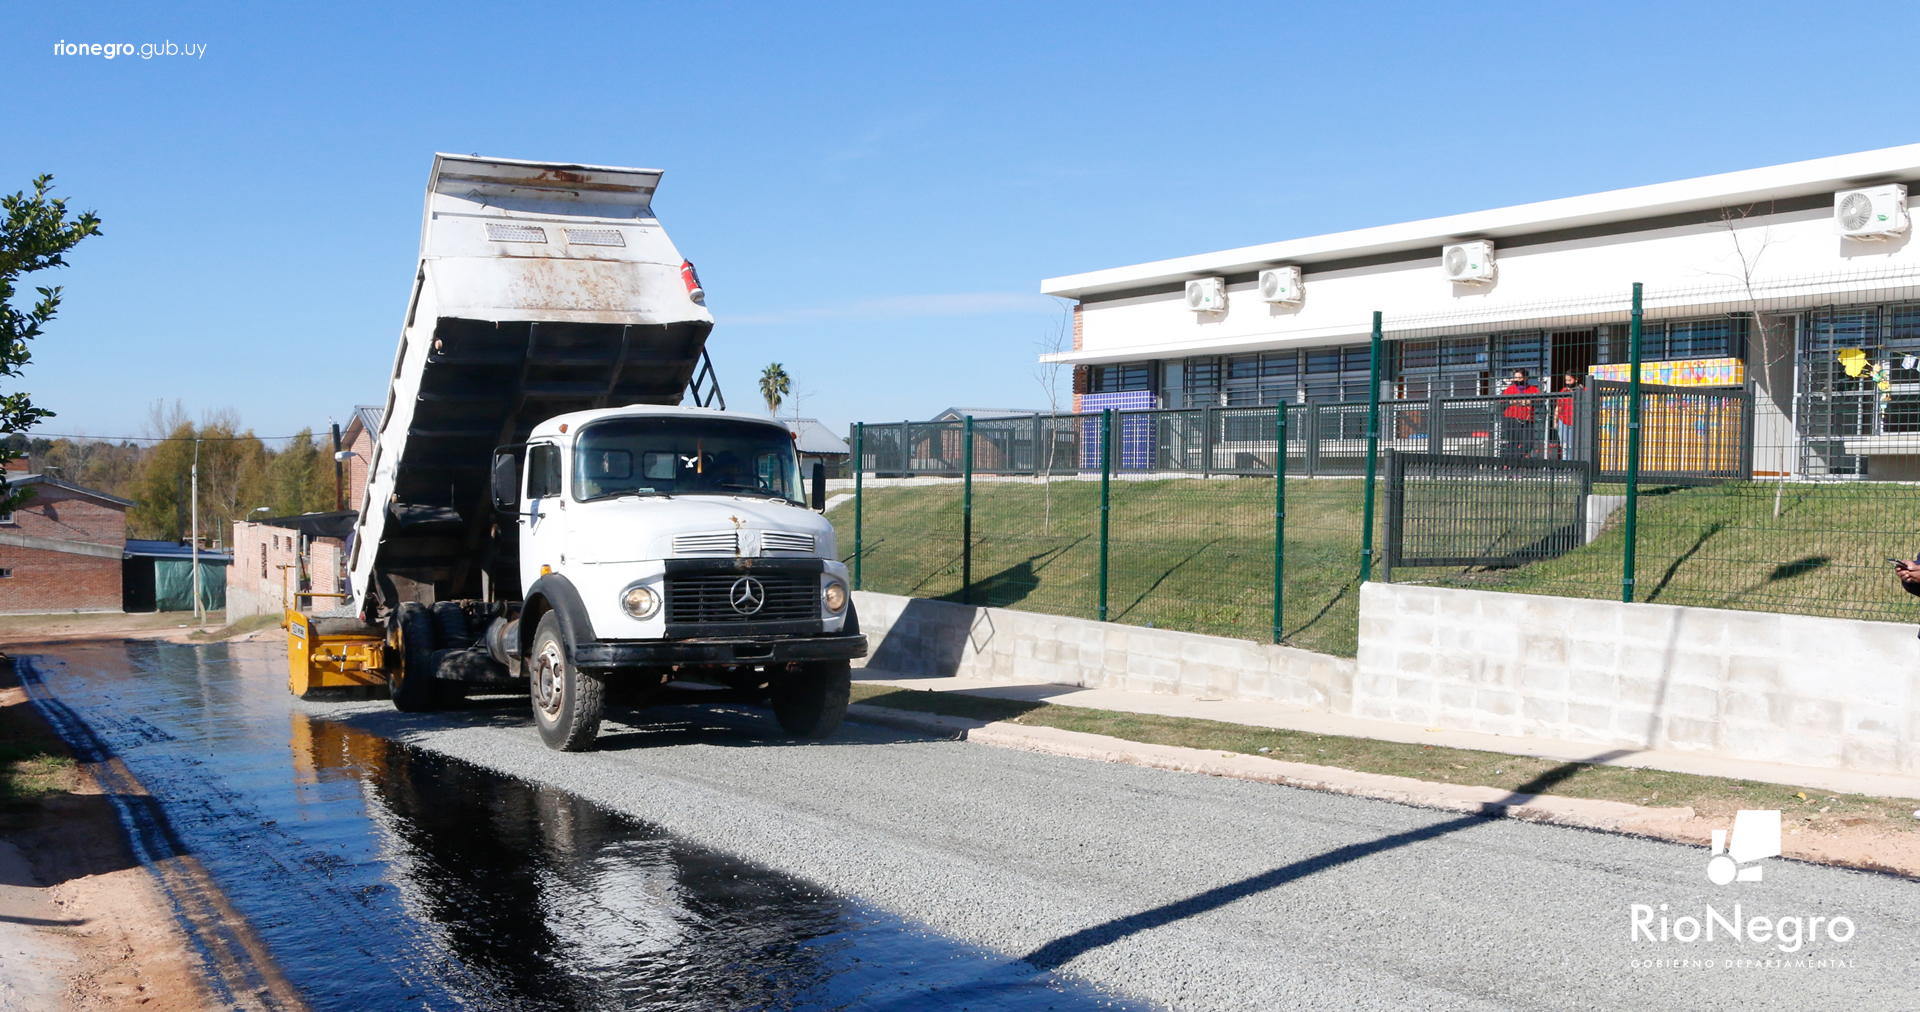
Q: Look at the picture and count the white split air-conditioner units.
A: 4